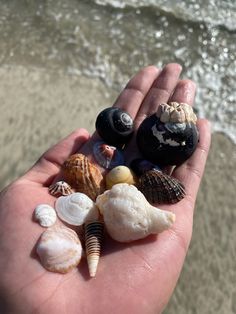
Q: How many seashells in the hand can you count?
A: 13